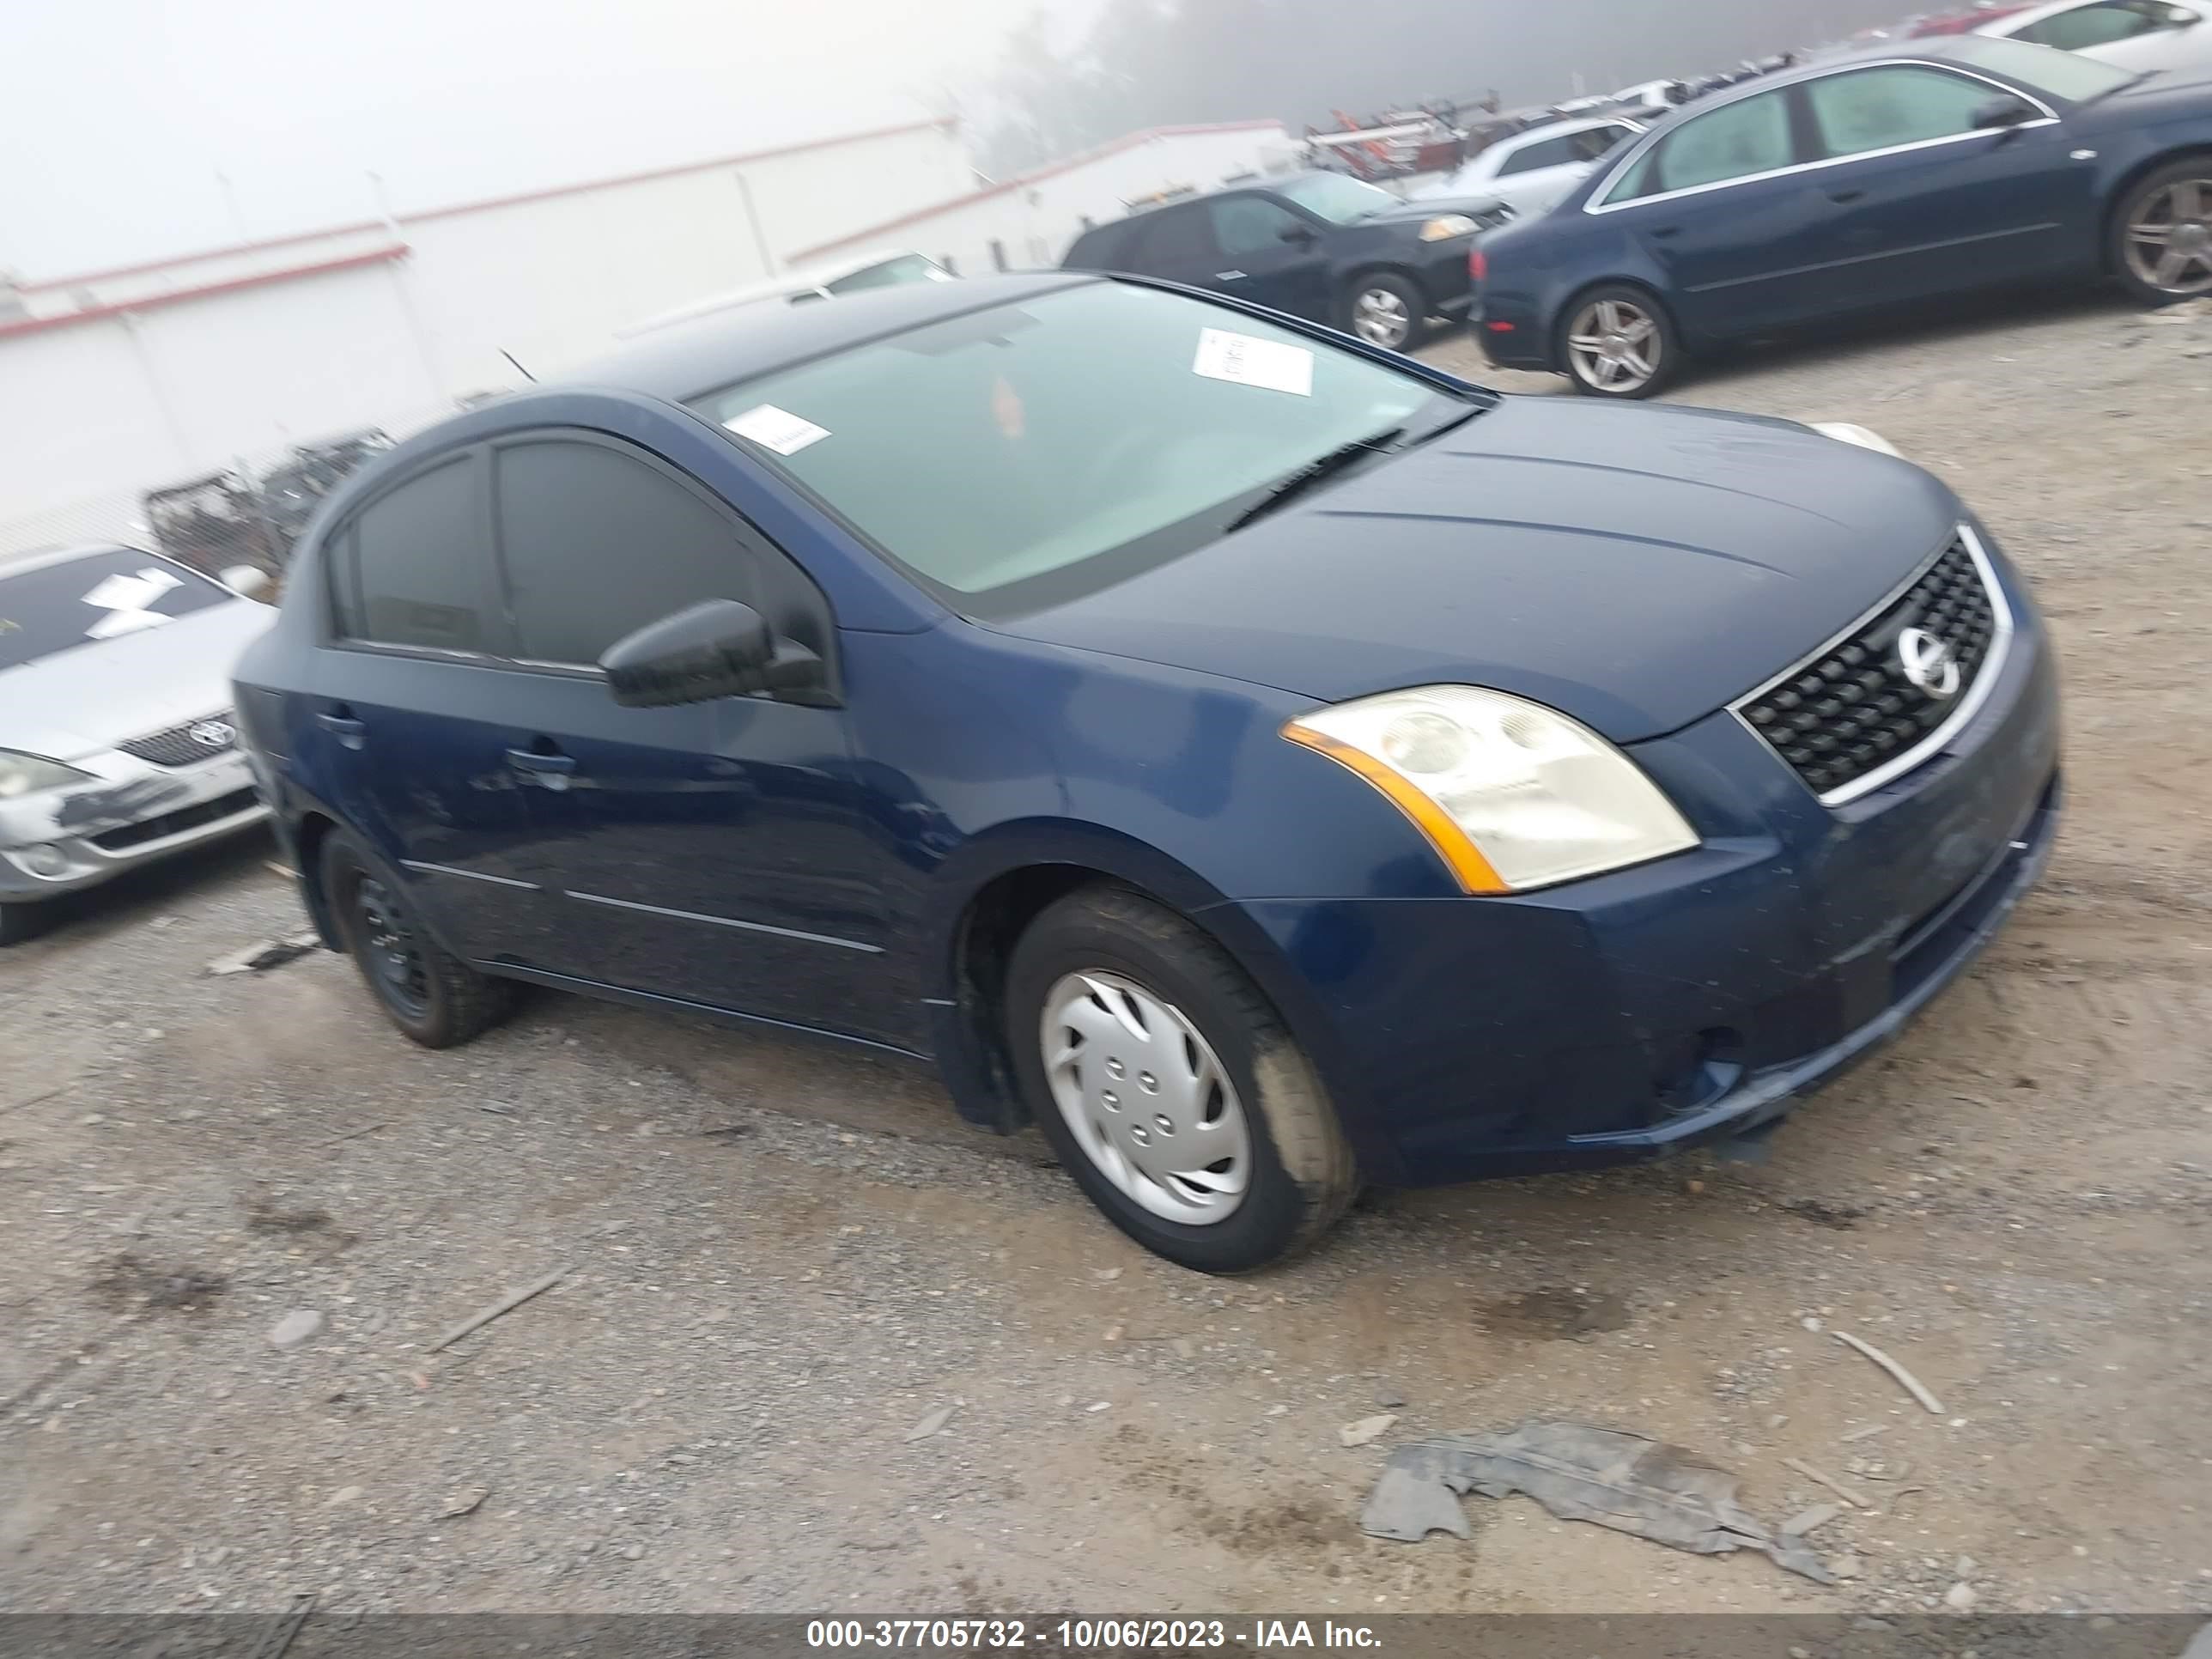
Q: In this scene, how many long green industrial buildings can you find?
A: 0